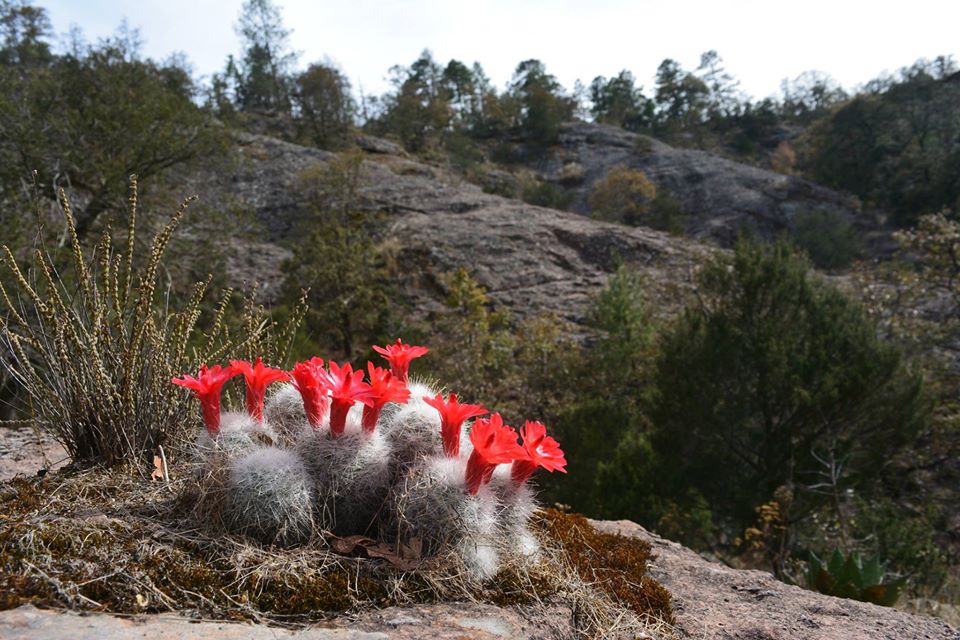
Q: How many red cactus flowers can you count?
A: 9